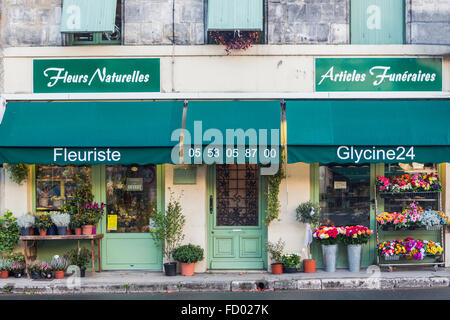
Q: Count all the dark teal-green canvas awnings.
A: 3